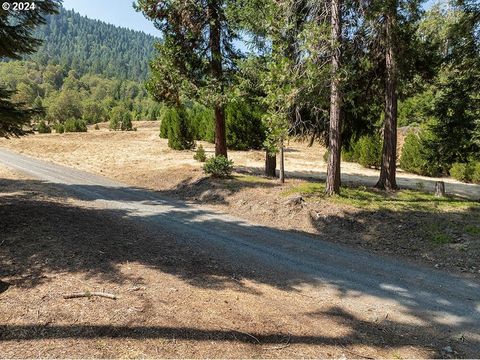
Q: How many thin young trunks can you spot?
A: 1